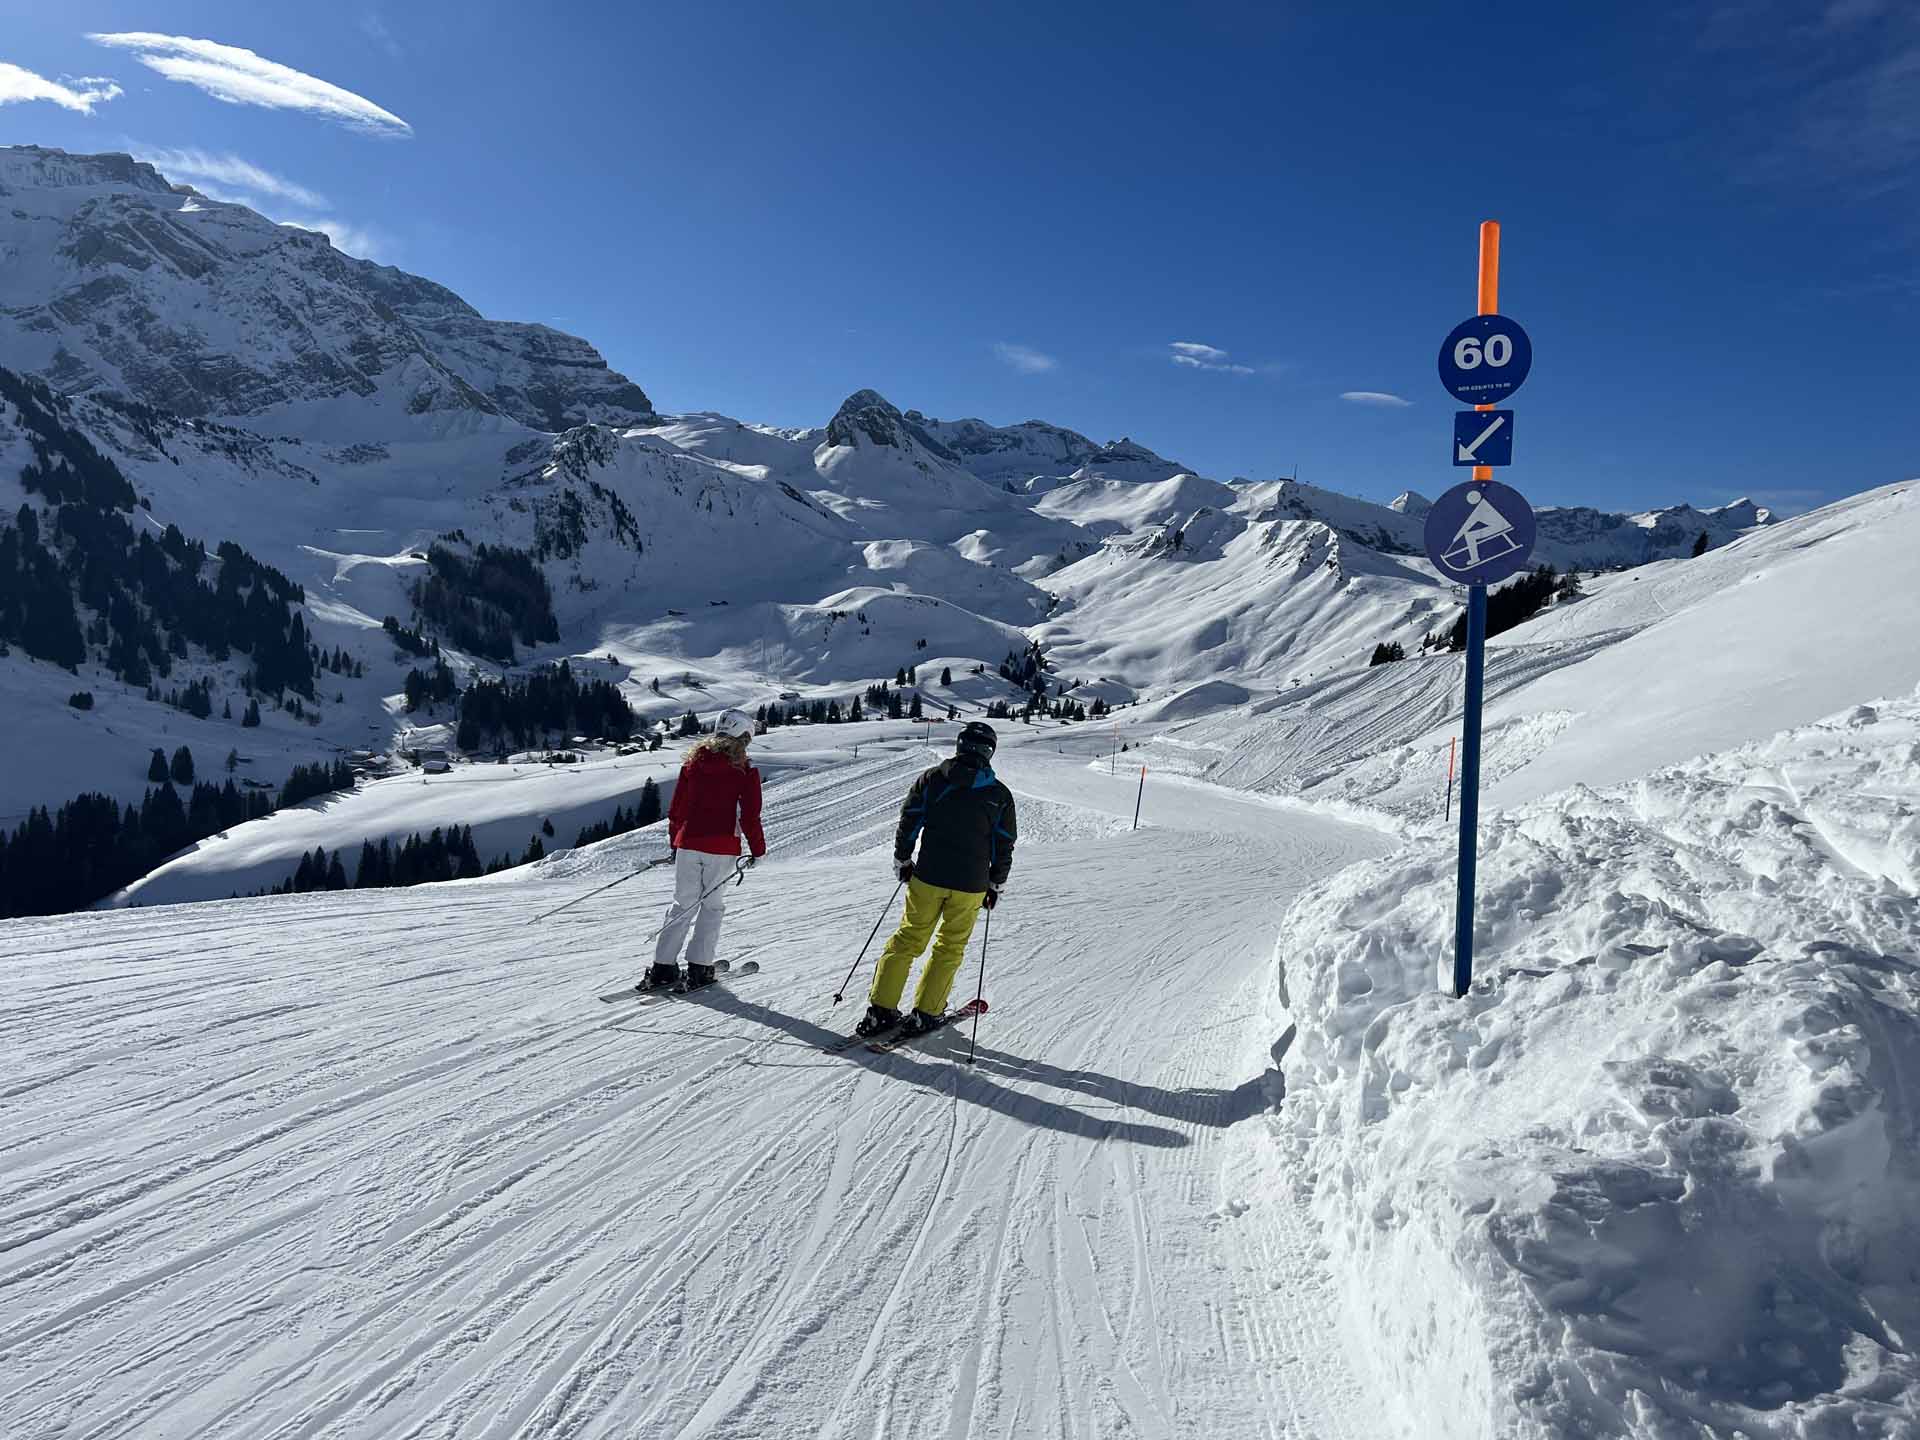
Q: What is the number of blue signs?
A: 3